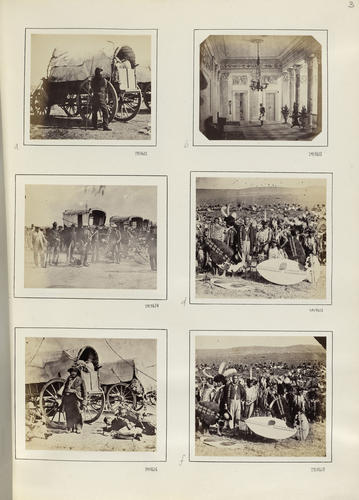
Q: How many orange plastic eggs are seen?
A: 0